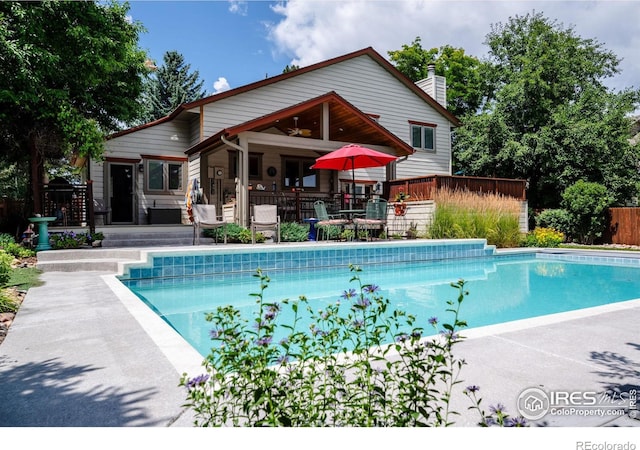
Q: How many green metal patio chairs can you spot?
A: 2